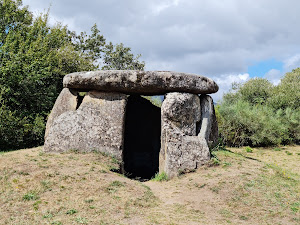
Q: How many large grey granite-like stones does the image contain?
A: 5